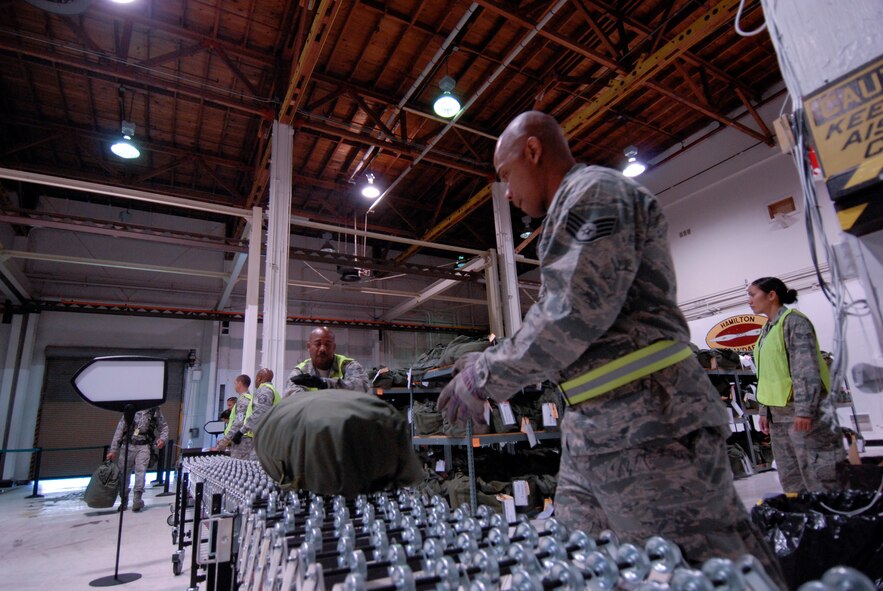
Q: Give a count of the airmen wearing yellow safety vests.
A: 4